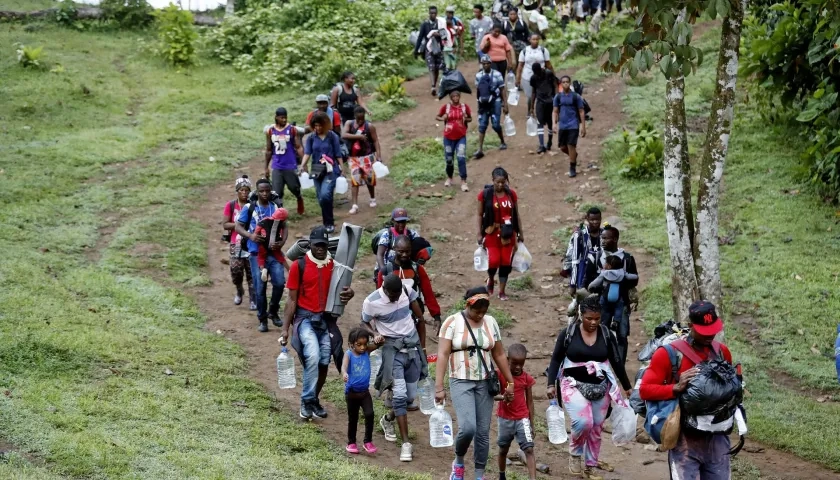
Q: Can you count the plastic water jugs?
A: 13